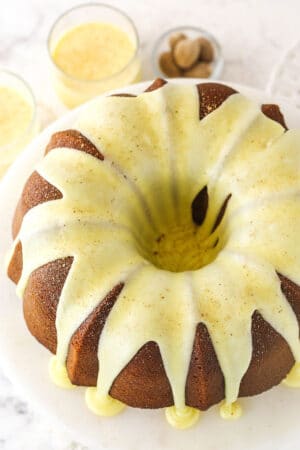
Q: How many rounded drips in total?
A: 5